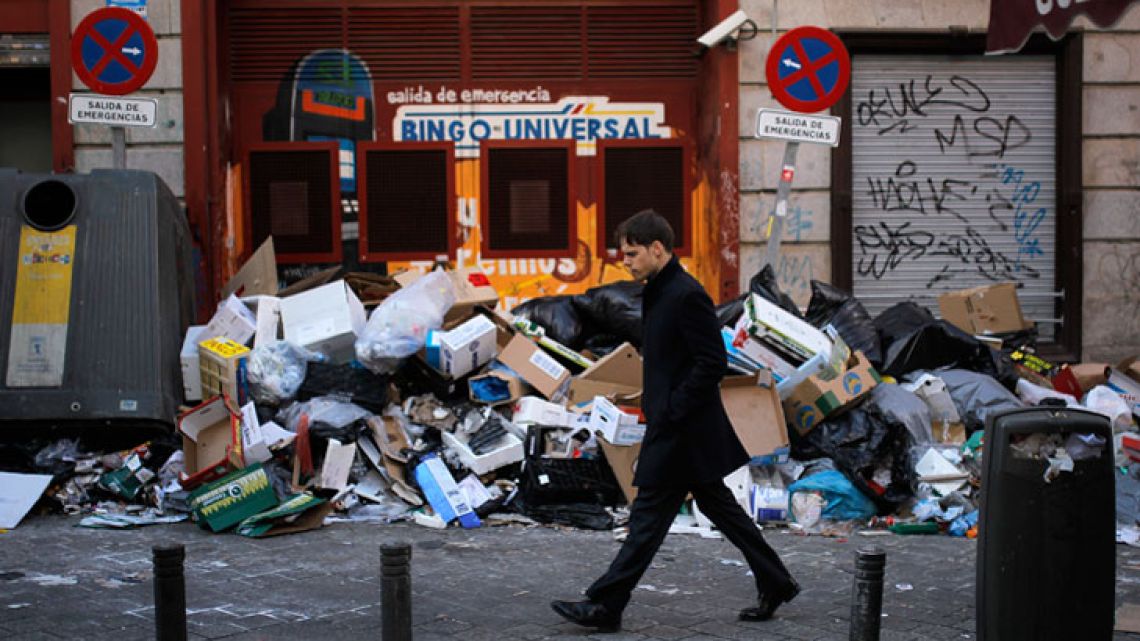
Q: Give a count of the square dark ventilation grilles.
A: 4